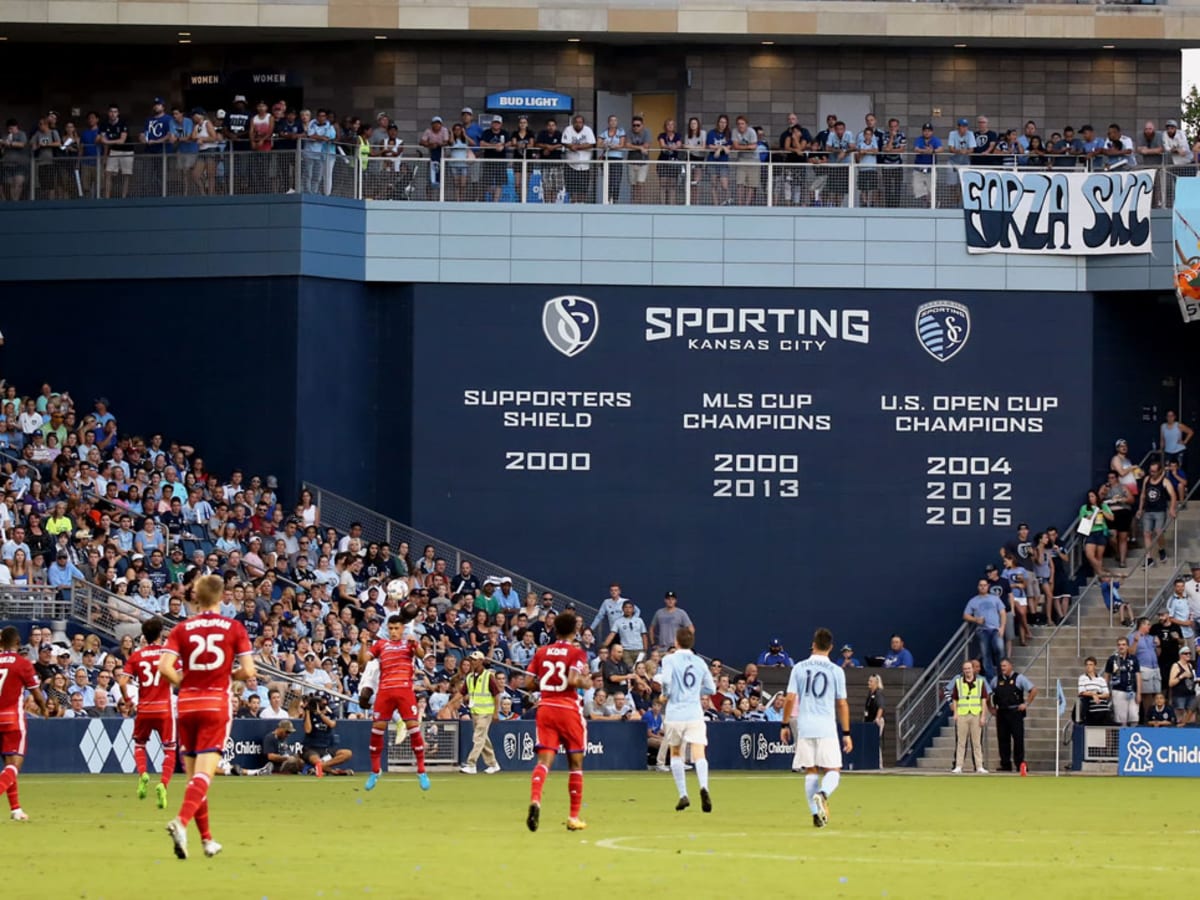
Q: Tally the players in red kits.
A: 5